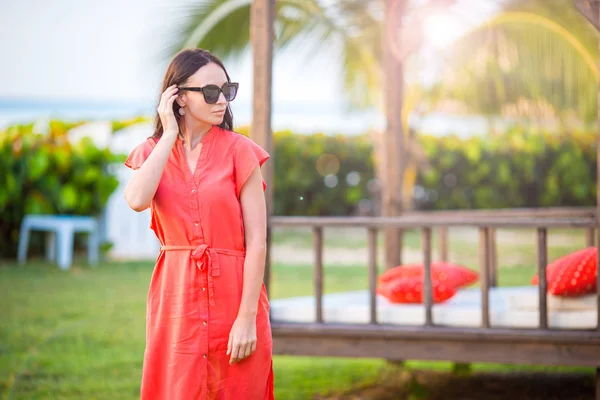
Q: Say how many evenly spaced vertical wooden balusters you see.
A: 5